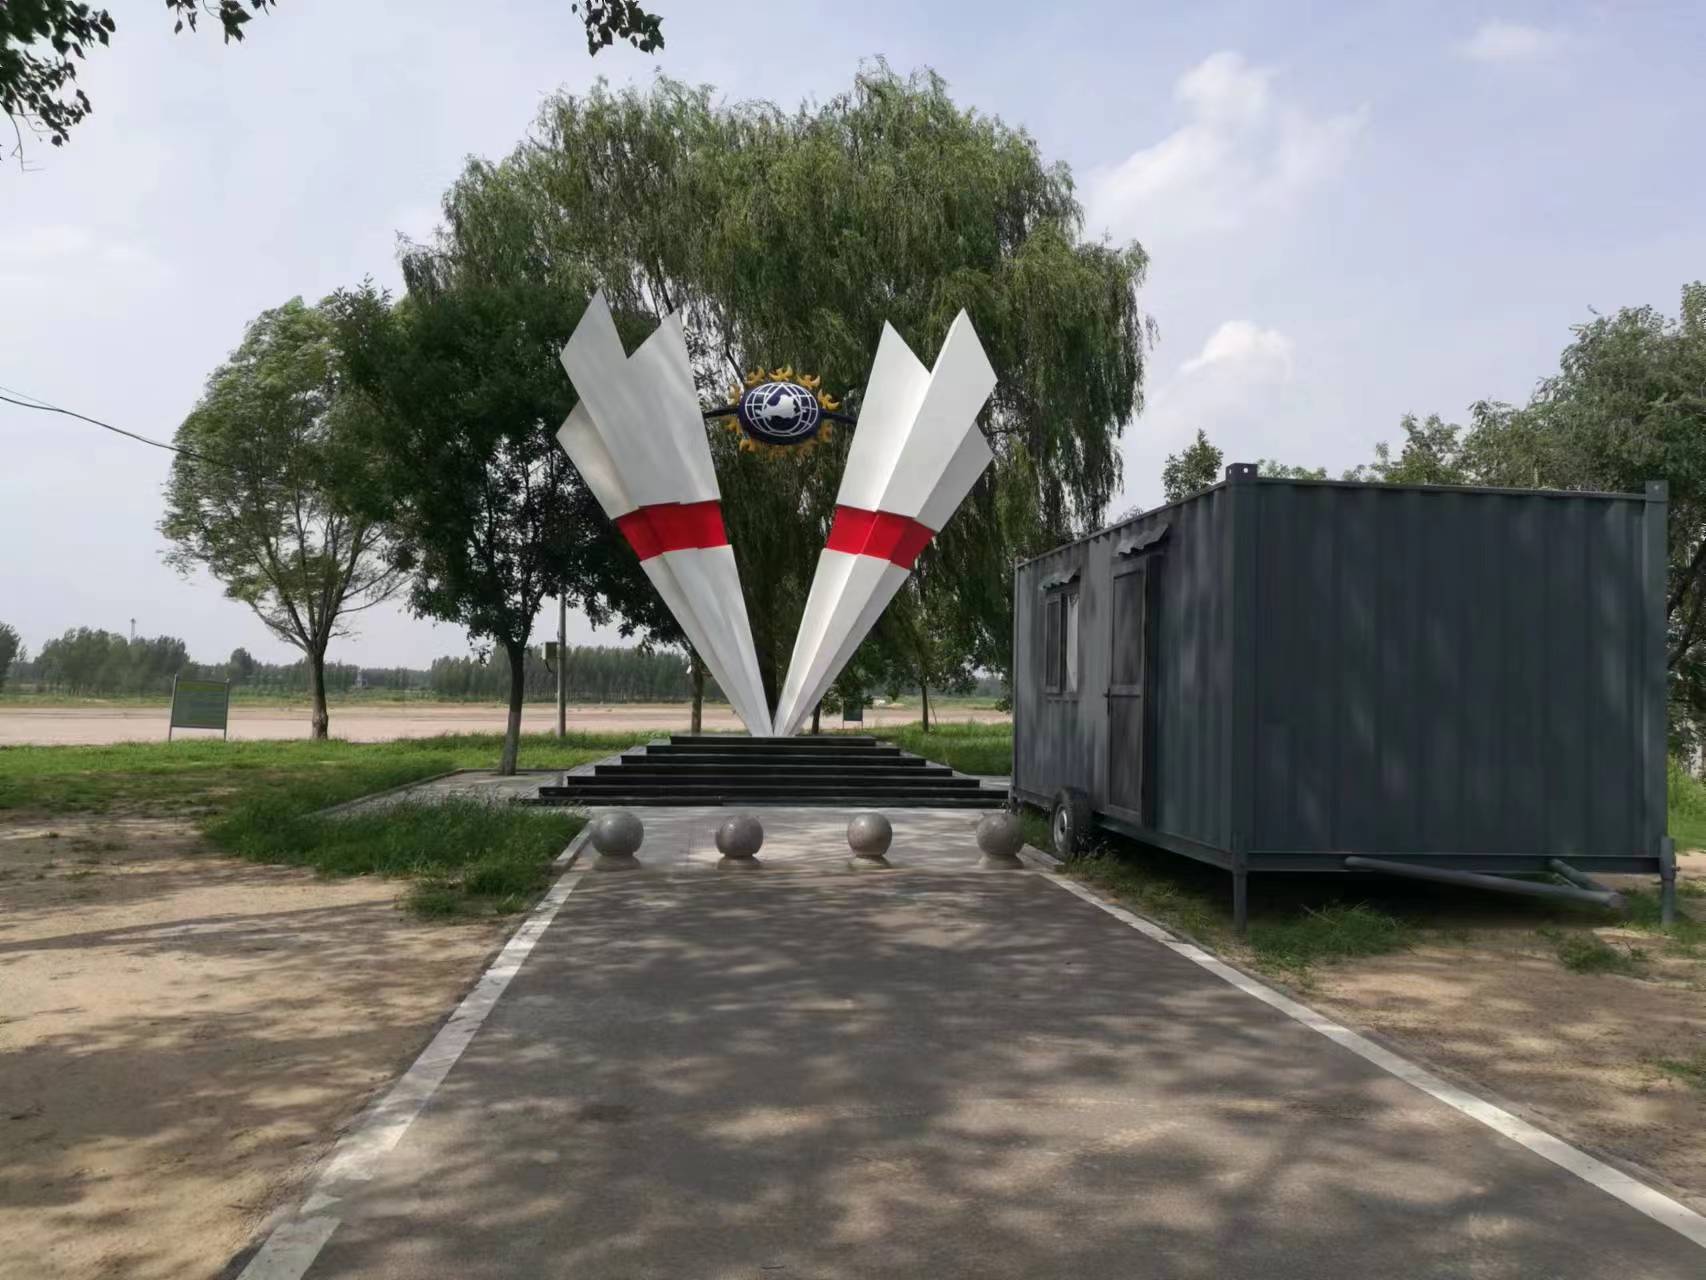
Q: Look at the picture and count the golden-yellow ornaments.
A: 10